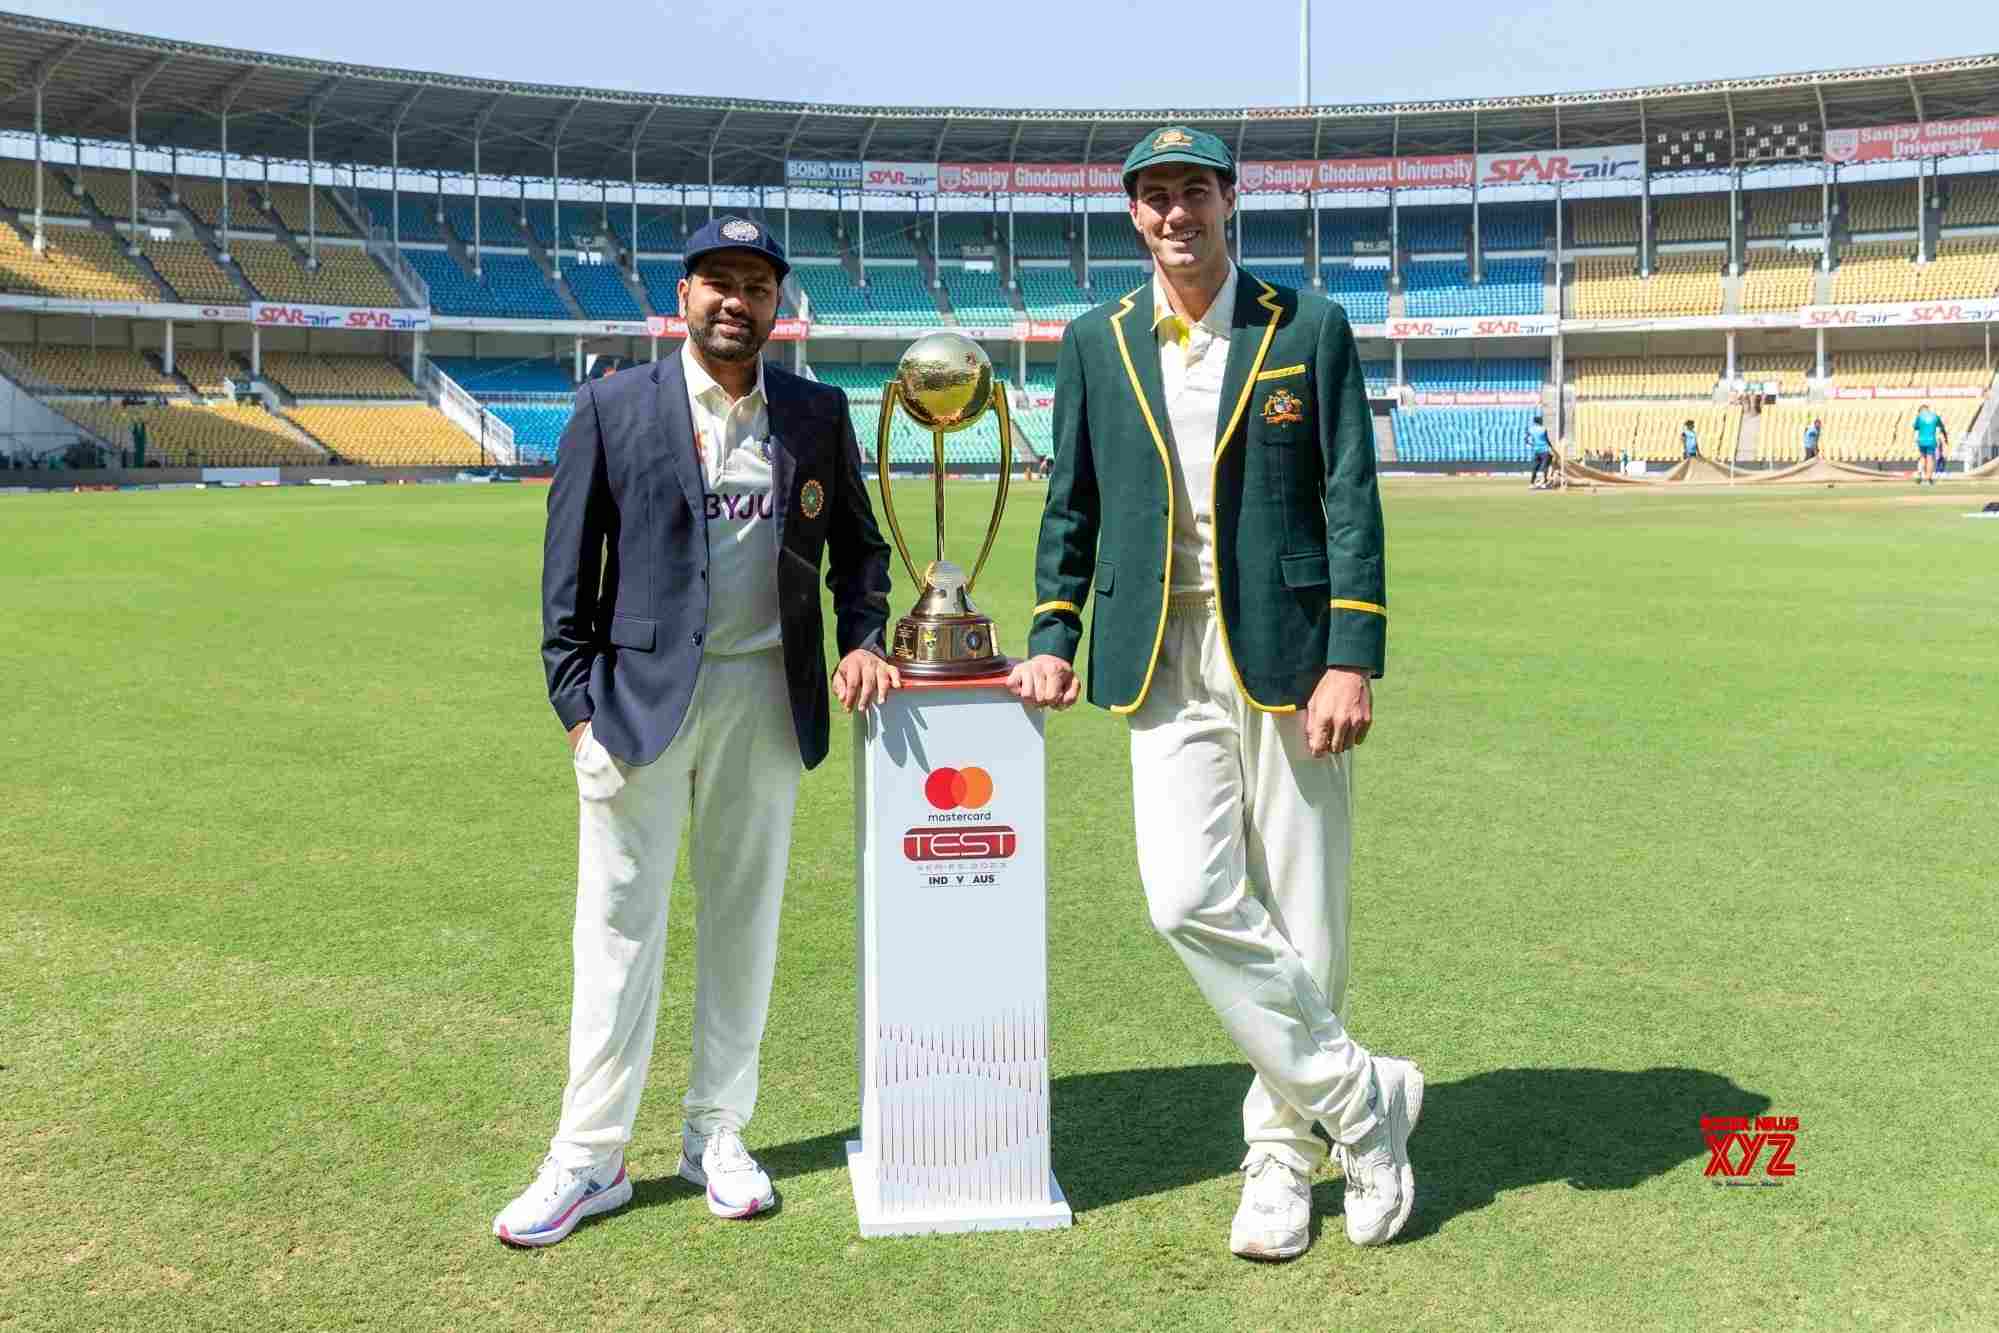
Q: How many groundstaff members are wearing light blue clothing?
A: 3